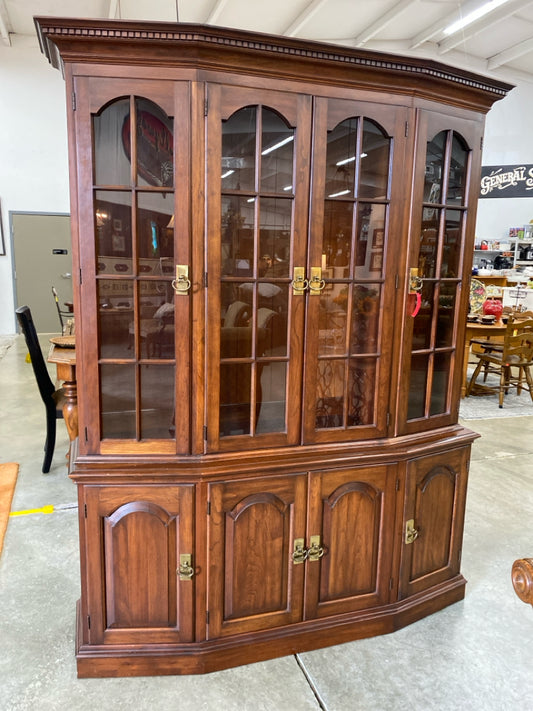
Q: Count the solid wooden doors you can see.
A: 4